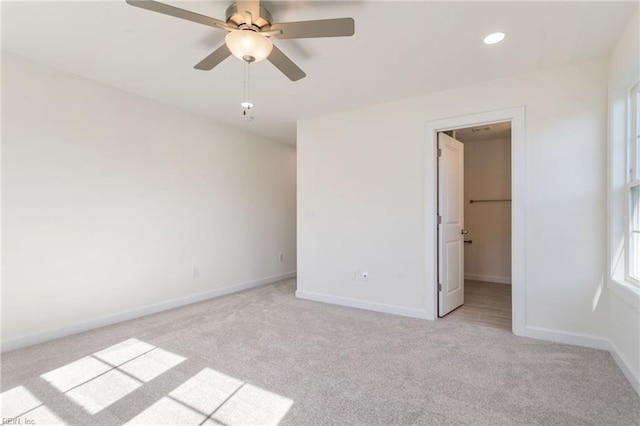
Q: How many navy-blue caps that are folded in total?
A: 0